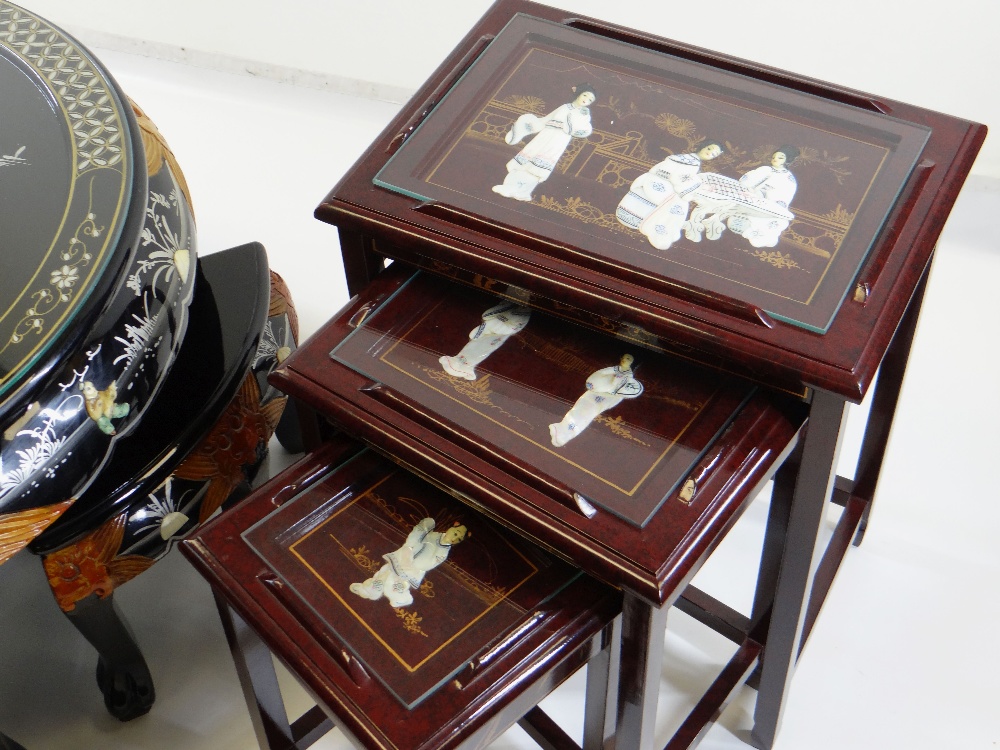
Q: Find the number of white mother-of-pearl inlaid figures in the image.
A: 6